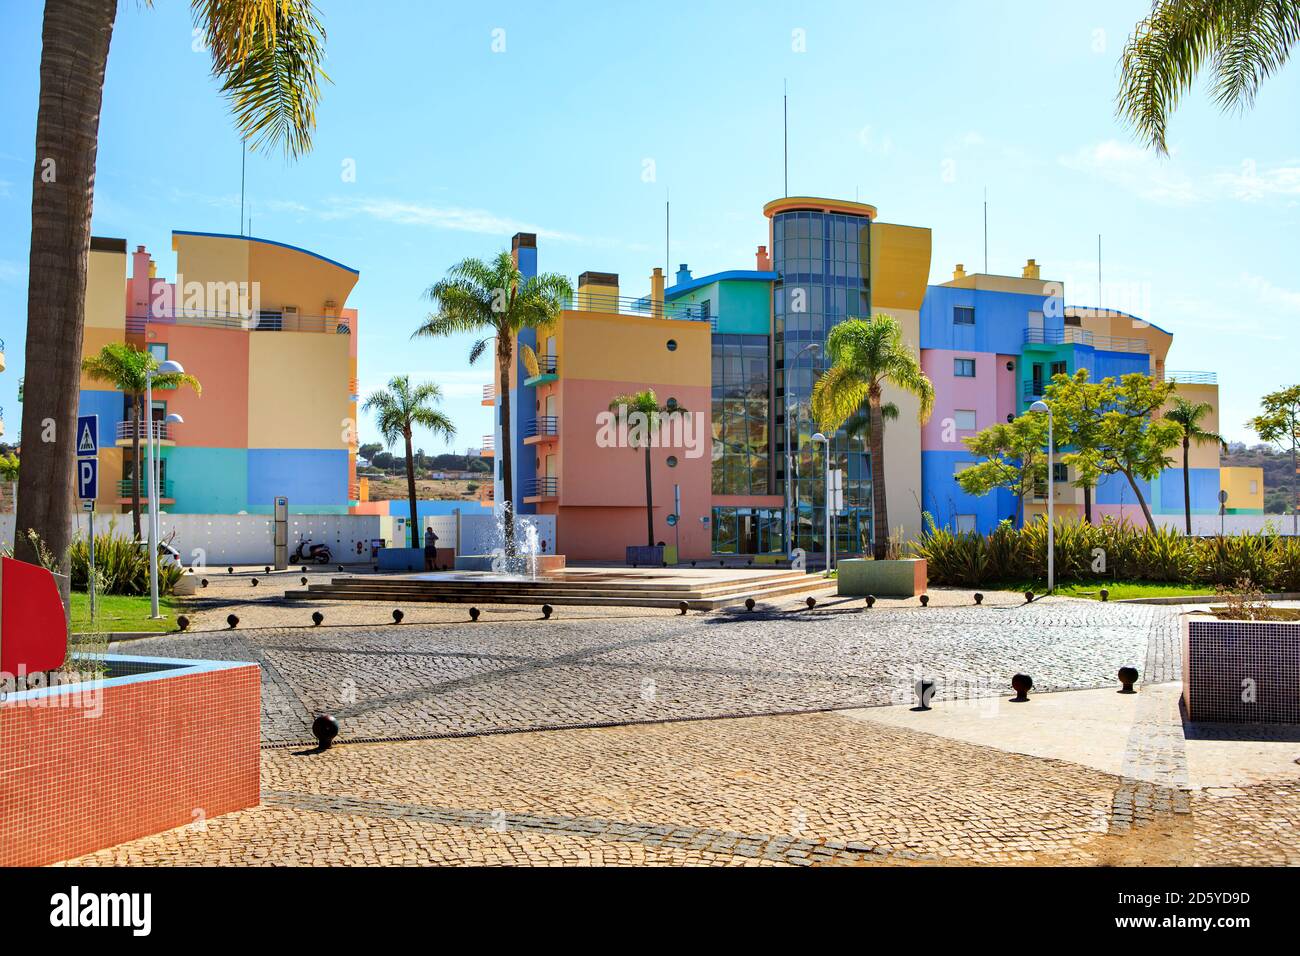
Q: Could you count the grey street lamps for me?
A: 5